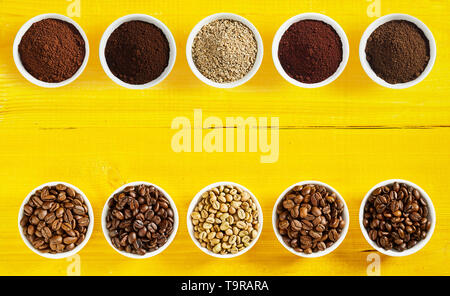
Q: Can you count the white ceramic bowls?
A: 10